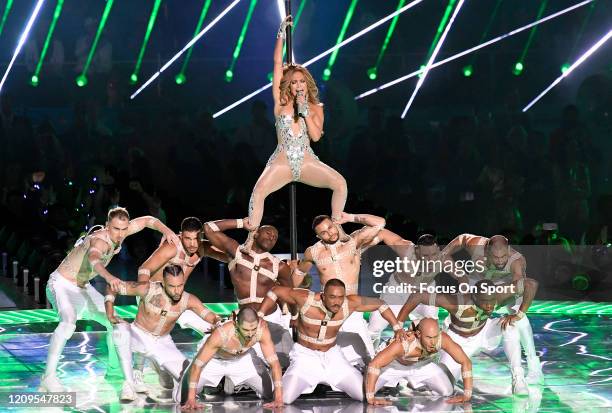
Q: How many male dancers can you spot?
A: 11